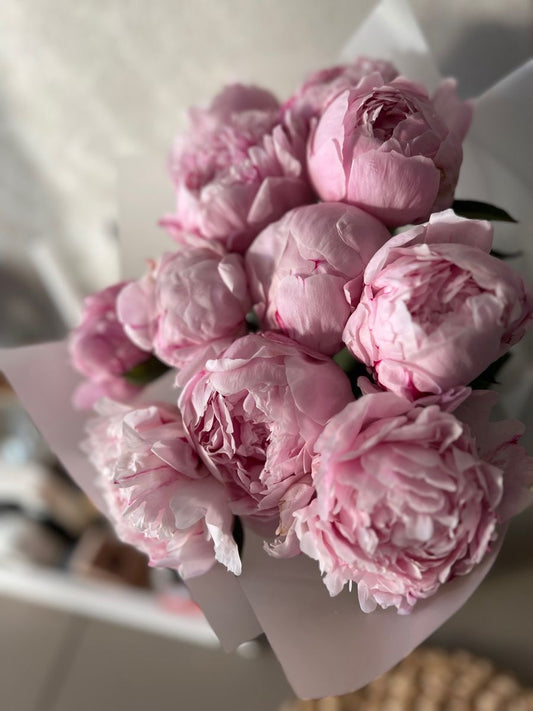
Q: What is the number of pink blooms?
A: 10